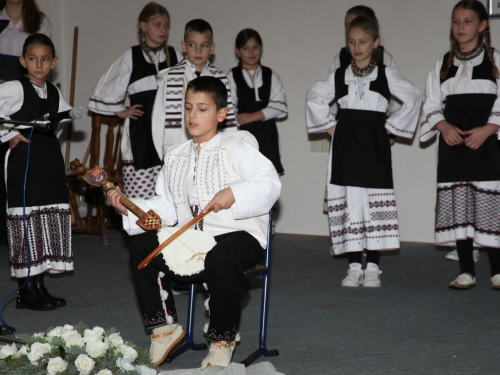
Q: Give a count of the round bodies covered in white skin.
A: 1